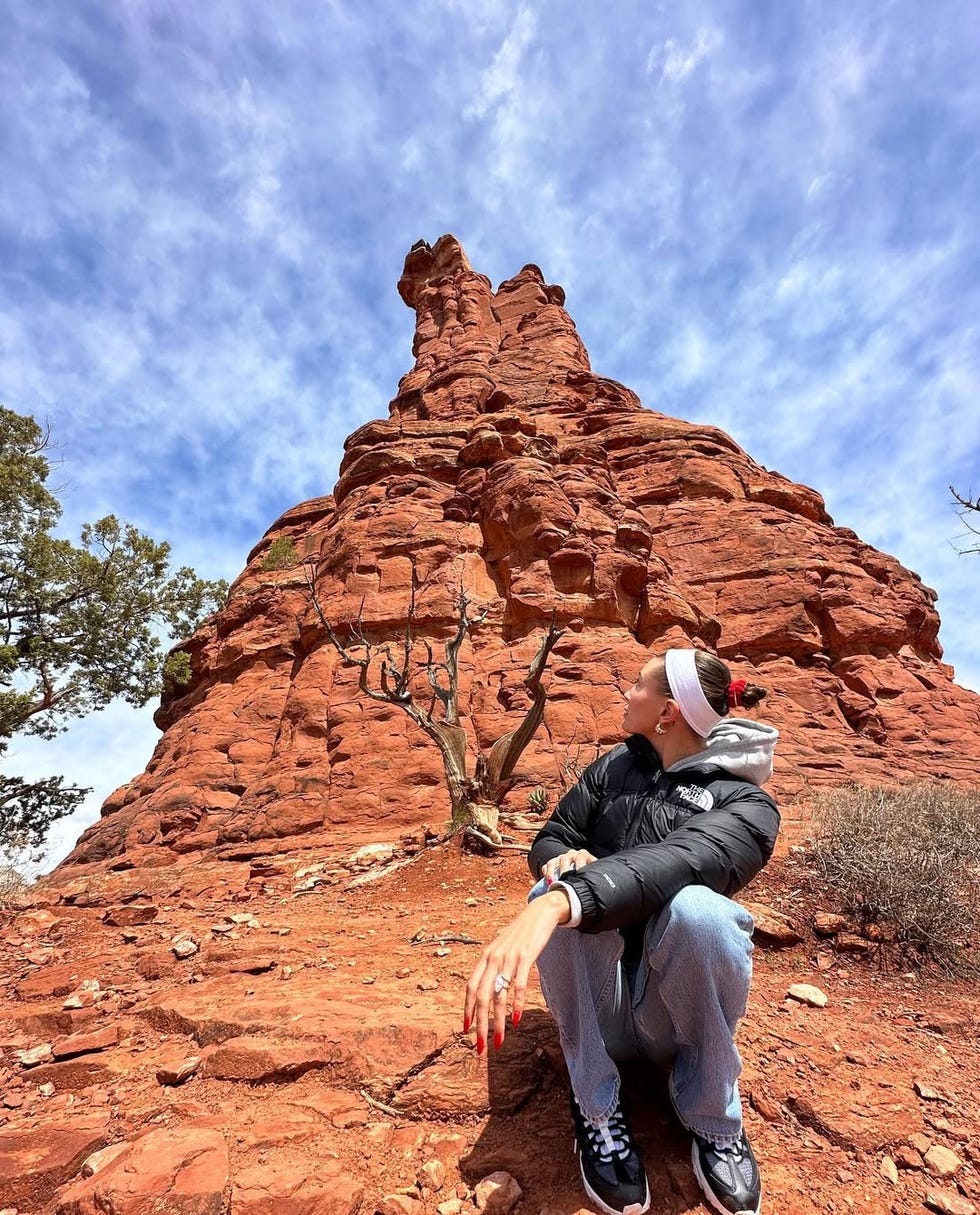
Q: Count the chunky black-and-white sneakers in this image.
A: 2